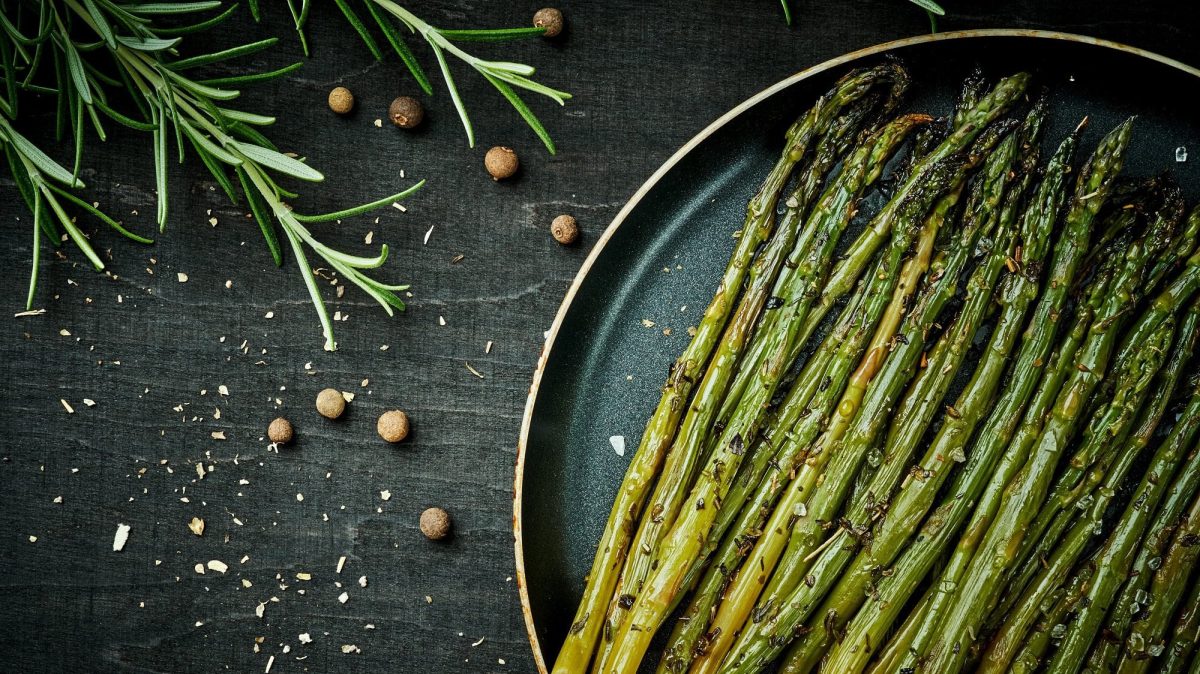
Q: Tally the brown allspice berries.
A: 9